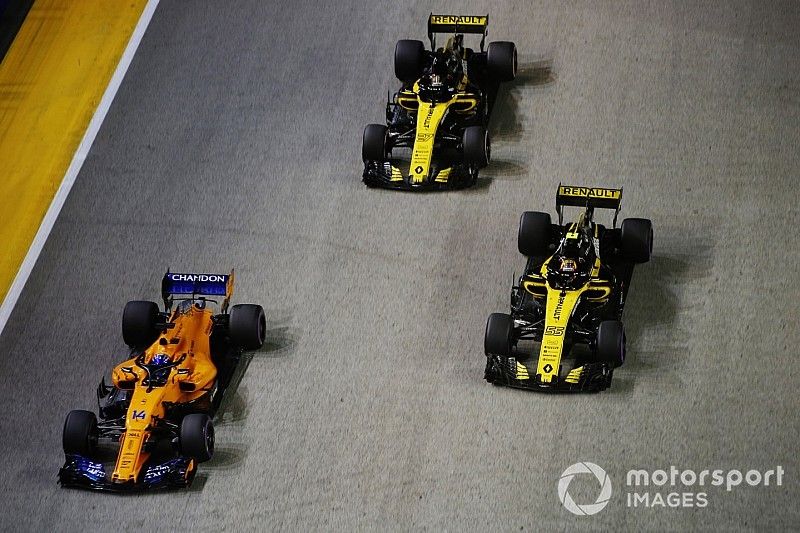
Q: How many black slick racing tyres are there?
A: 12